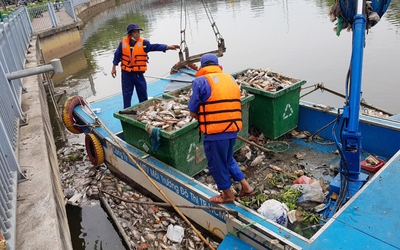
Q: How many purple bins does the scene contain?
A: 0